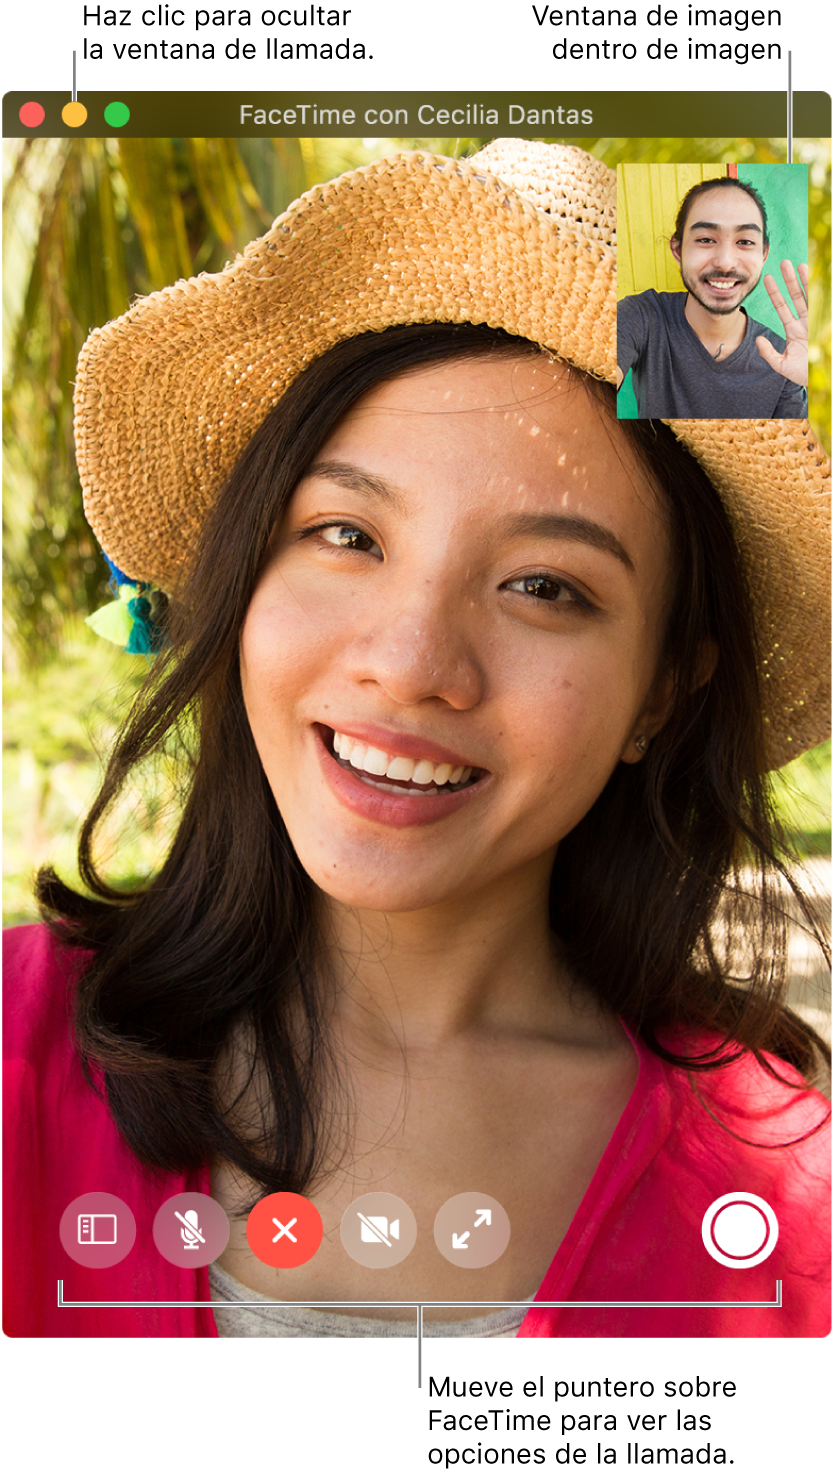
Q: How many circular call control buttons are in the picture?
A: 6